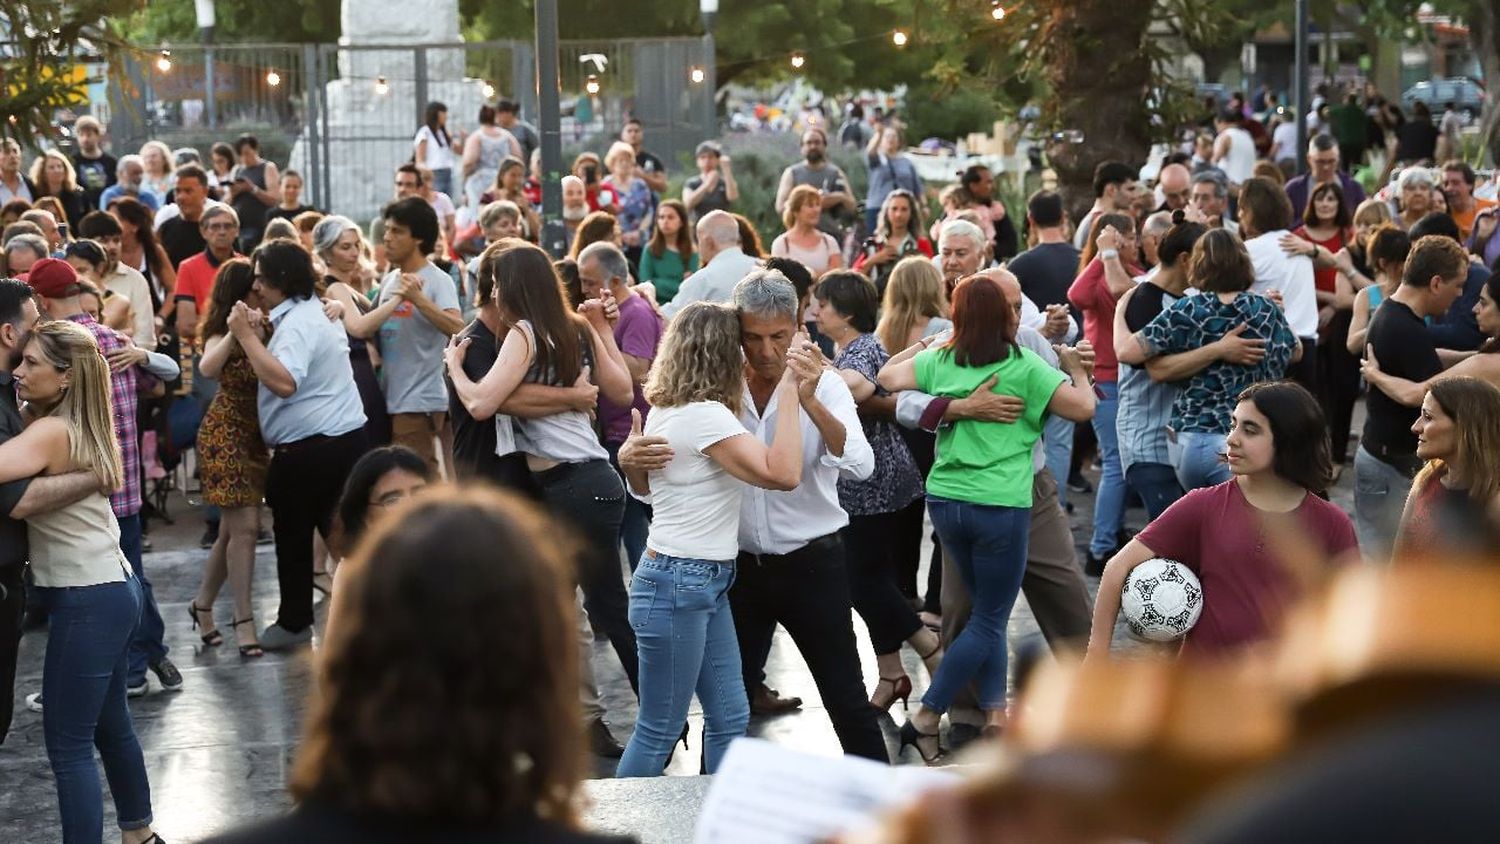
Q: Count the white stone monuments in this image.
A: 1